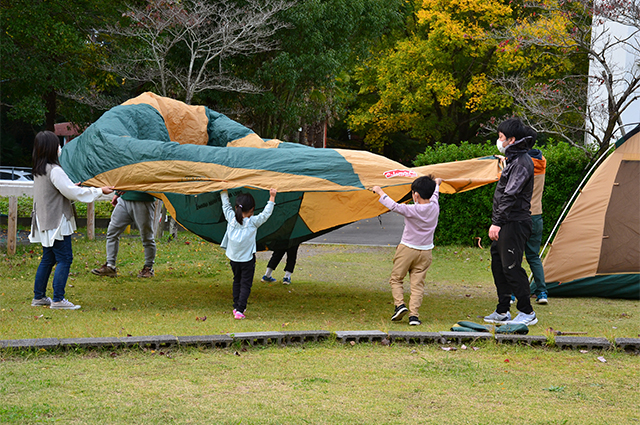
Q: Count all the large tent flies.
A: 1